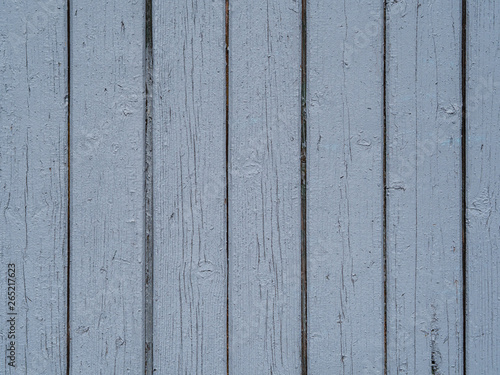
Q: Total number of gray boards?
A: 7